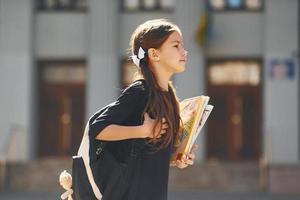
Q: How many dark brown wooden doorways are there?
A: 2